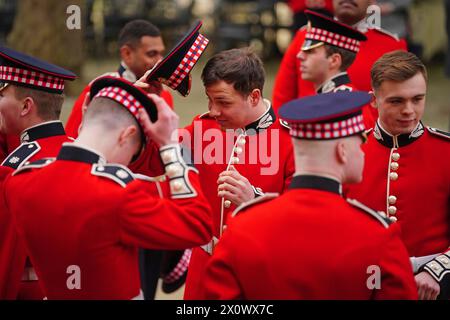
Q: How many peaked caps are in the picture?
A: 6